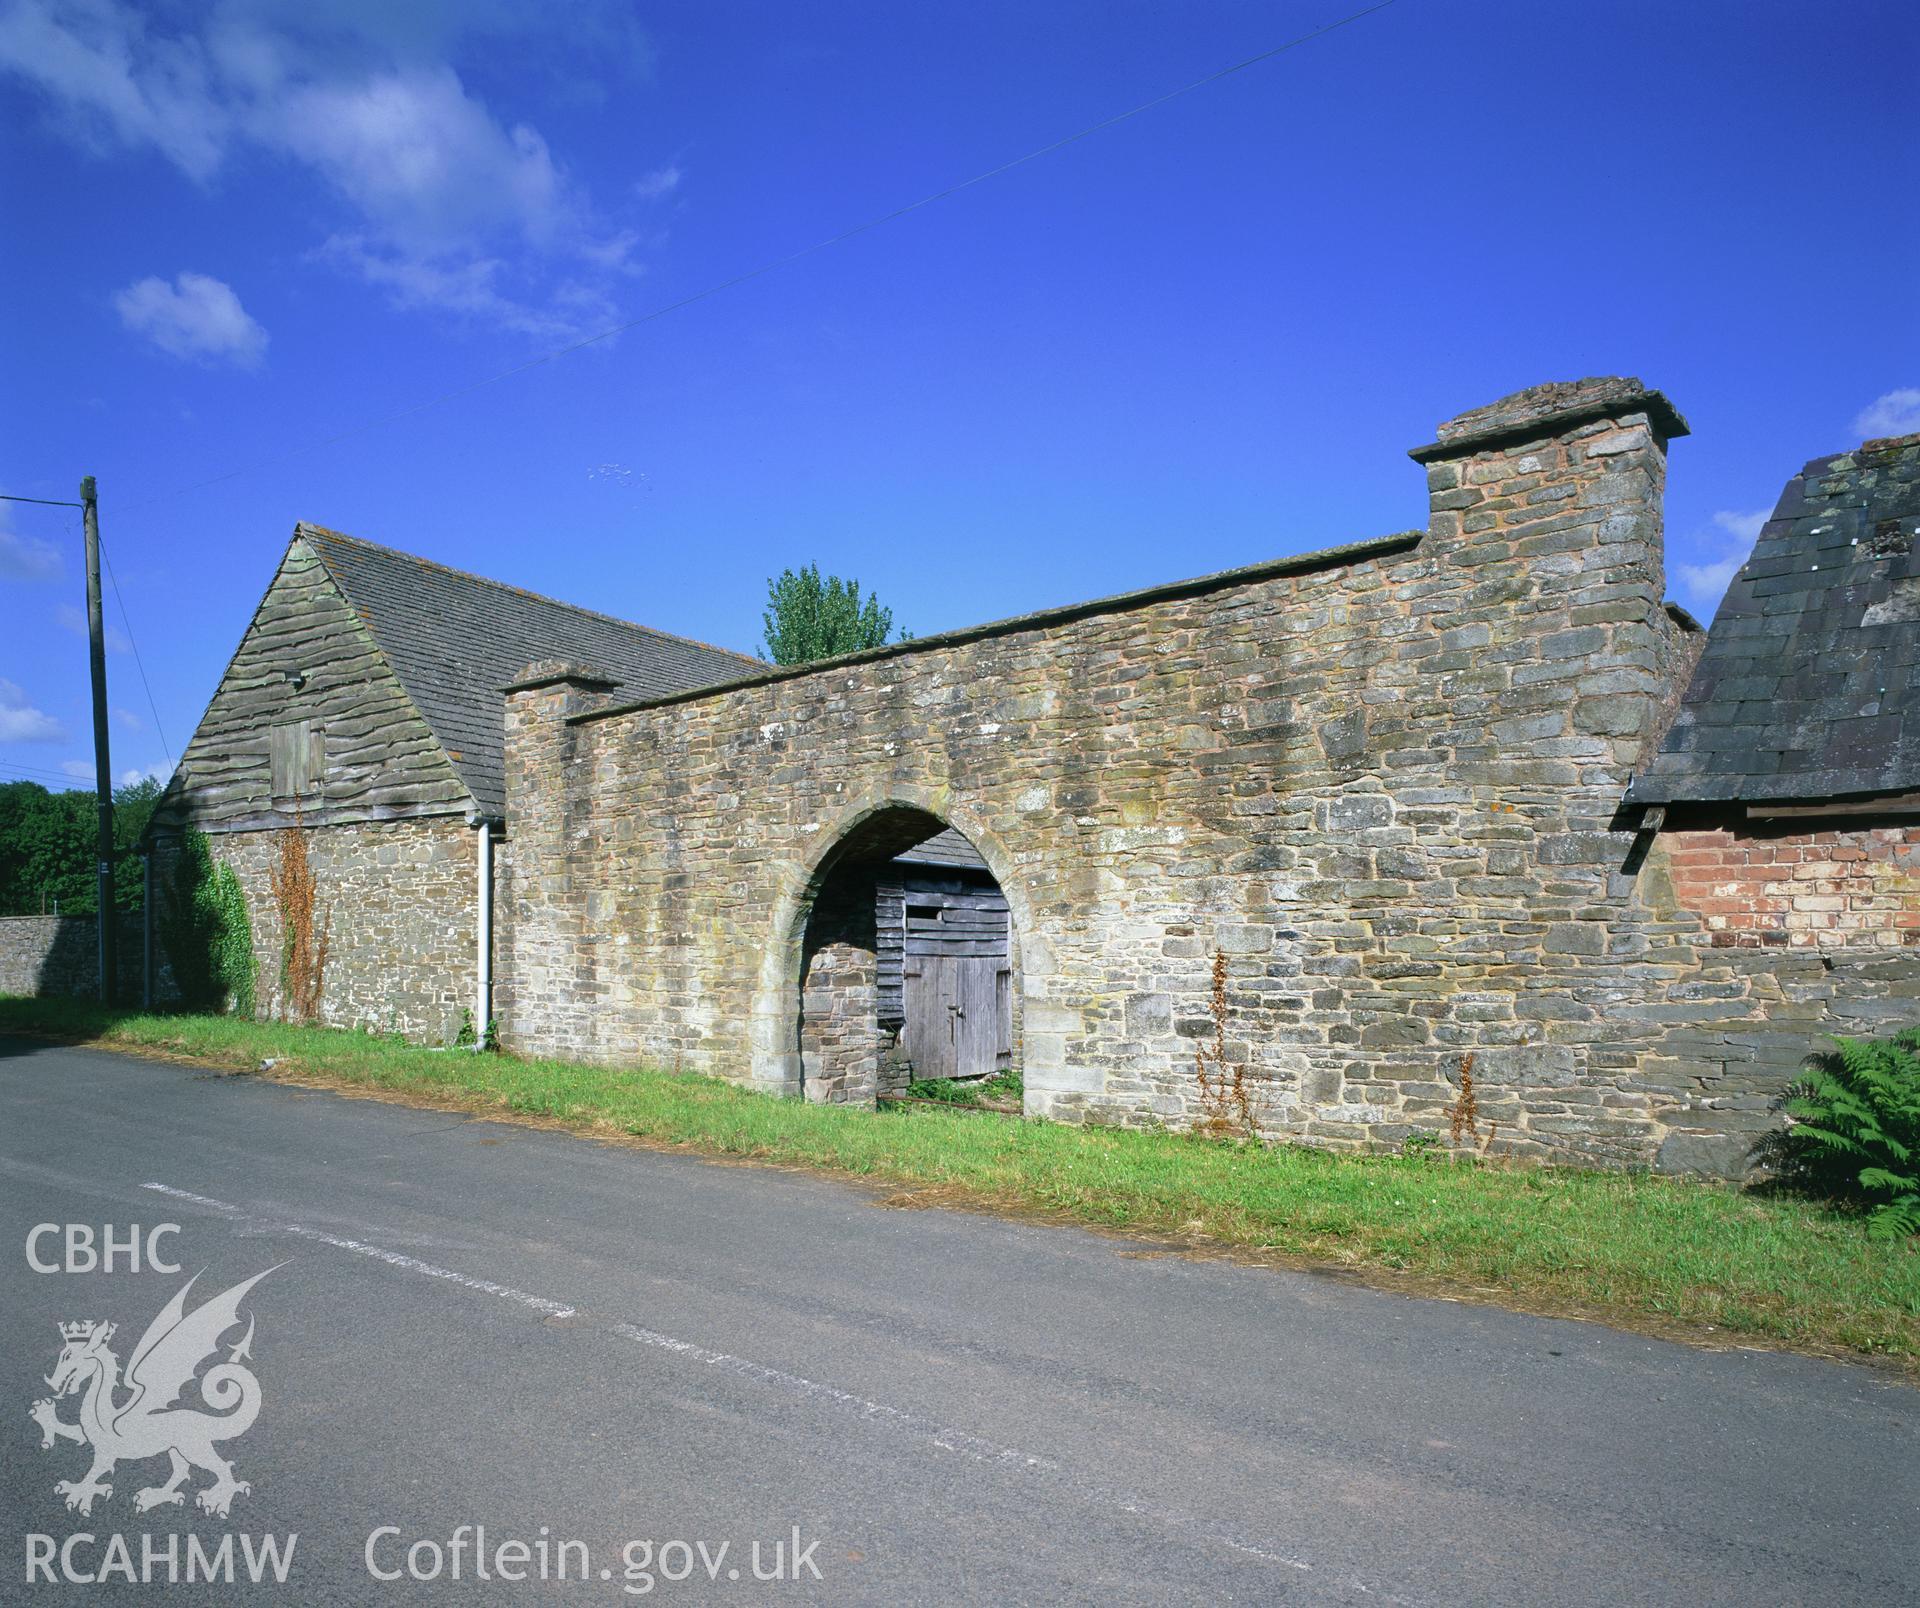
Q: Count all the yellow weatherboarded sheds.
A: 0